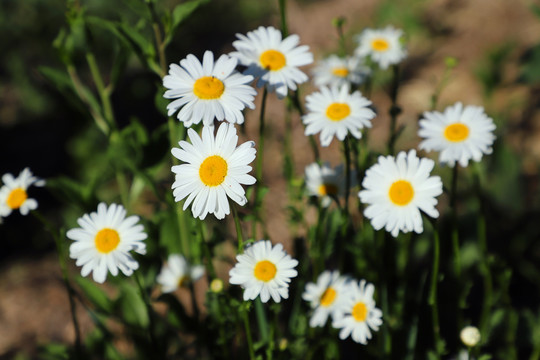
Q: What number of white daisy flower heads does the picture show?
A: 15